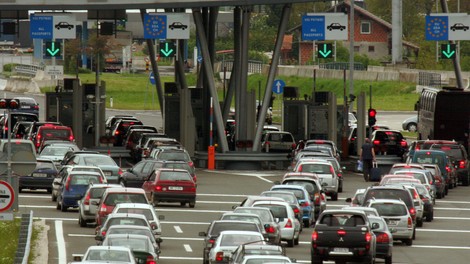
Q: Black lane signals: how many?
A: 4